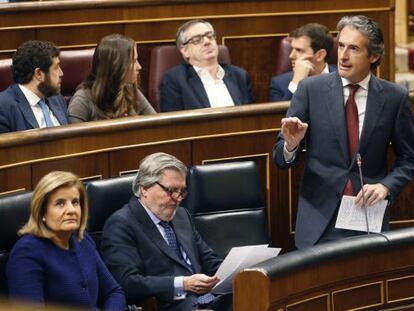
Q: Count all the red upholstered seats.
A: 4